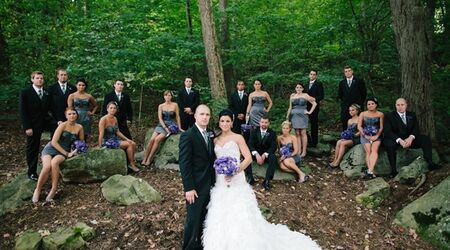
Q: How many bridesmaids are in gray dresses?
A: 9